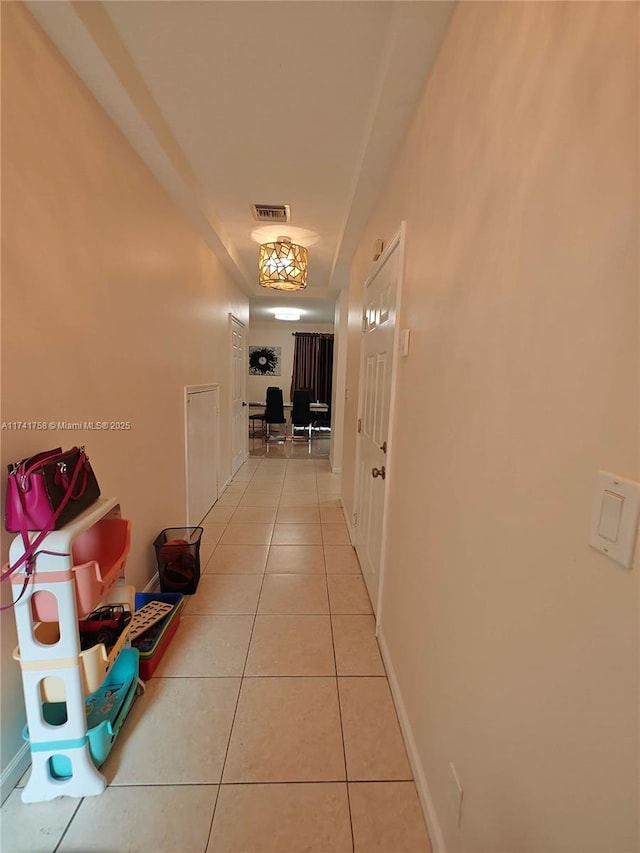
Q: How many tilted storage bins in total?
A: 3